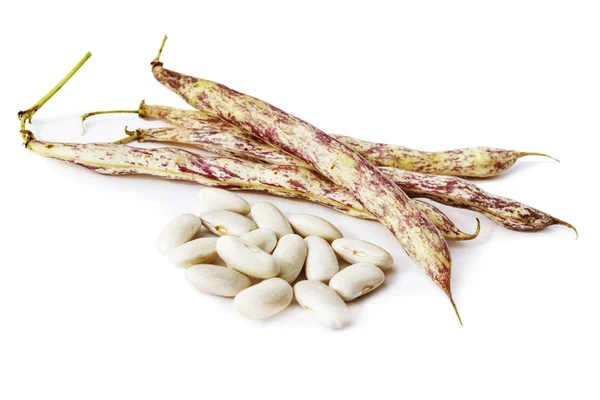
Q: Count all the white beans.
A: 15